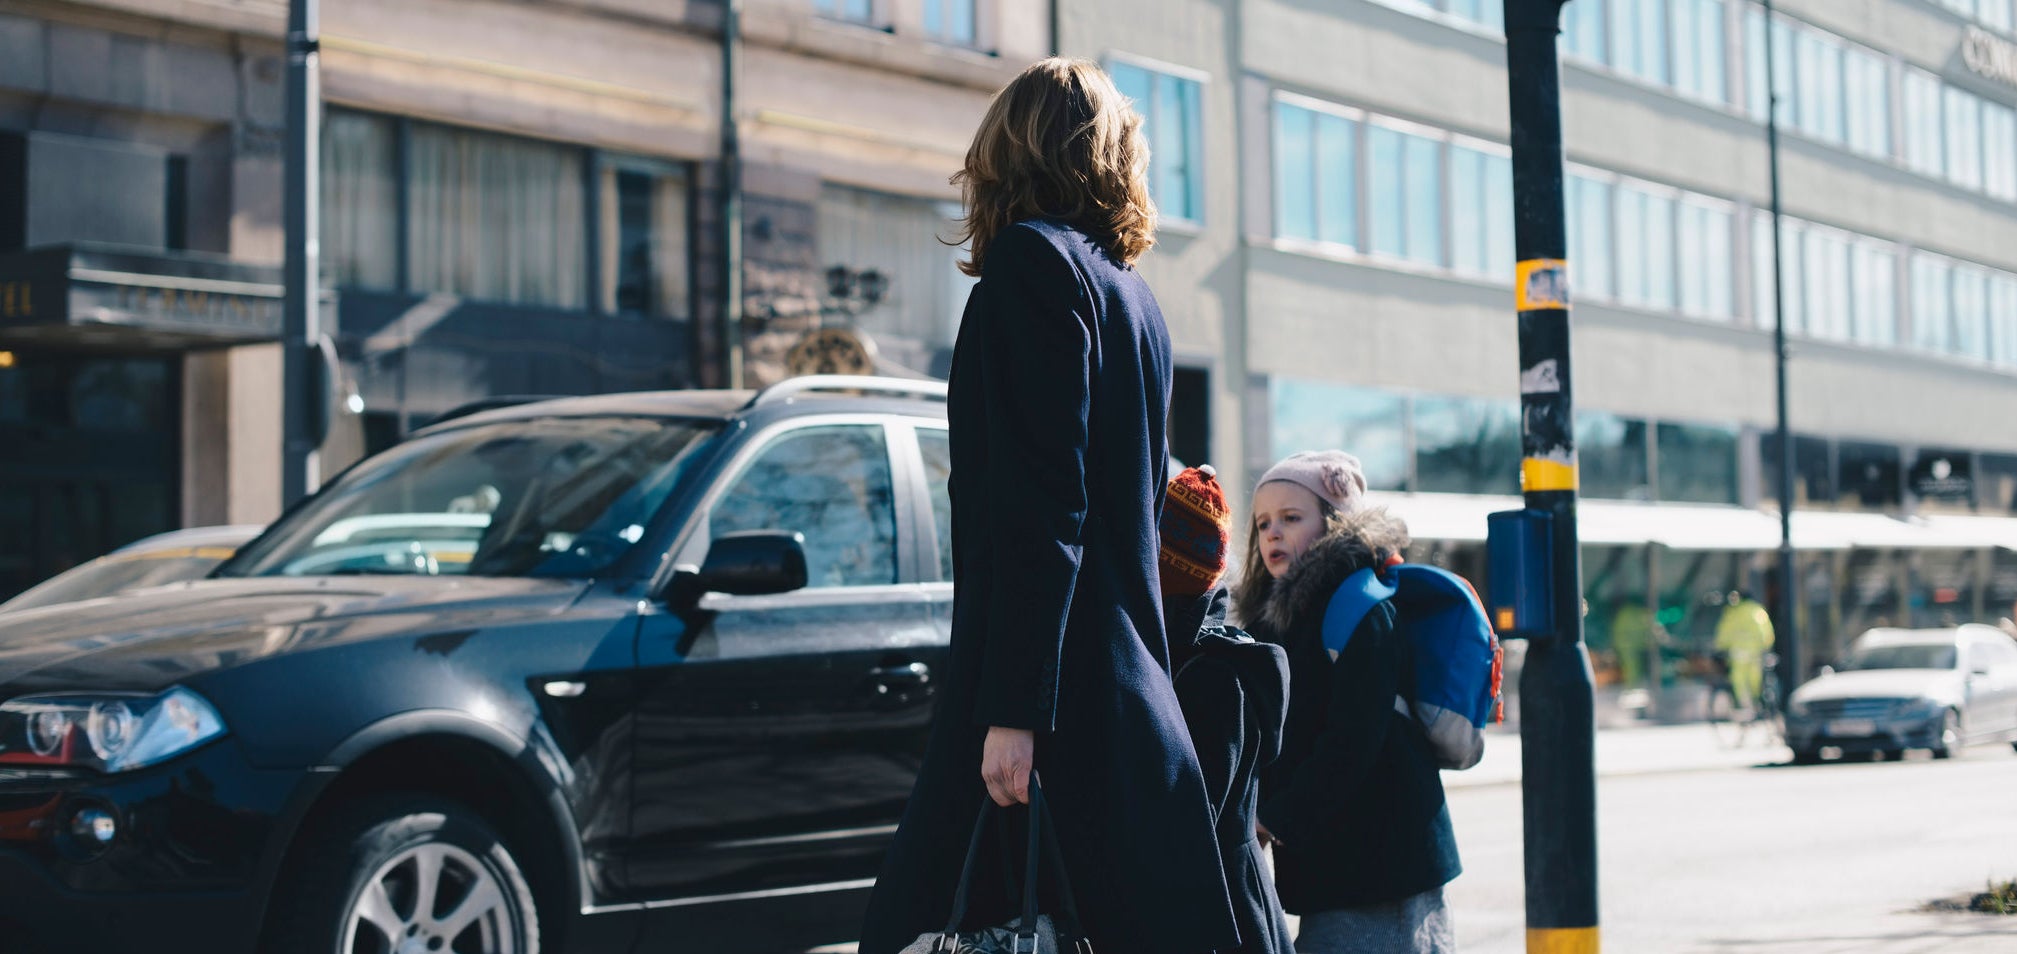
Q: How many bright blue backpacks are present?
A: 1